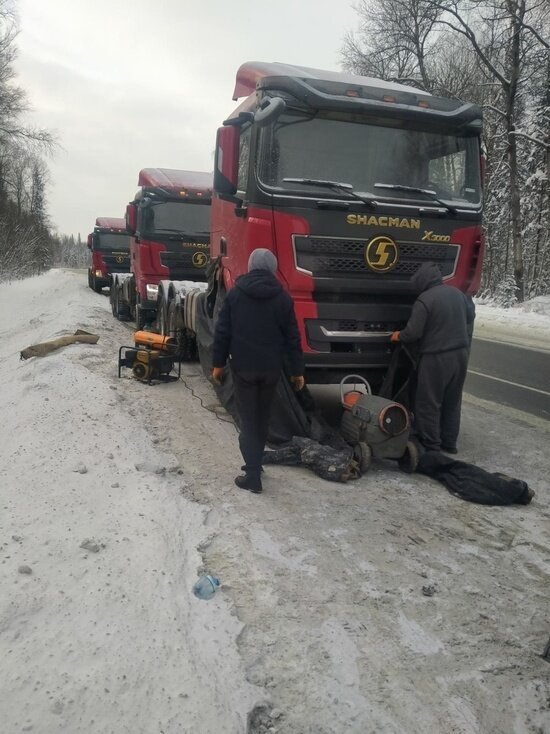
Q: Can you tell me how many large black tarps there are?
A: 1